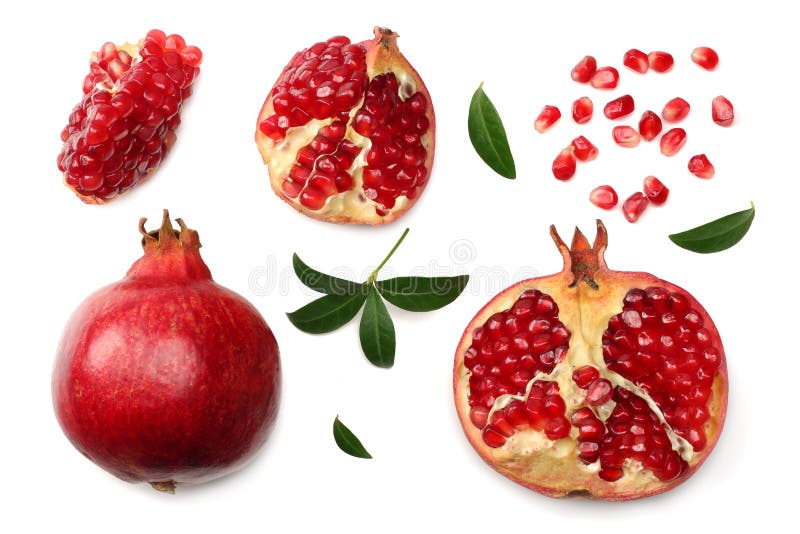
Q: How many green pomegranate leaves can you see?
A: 7